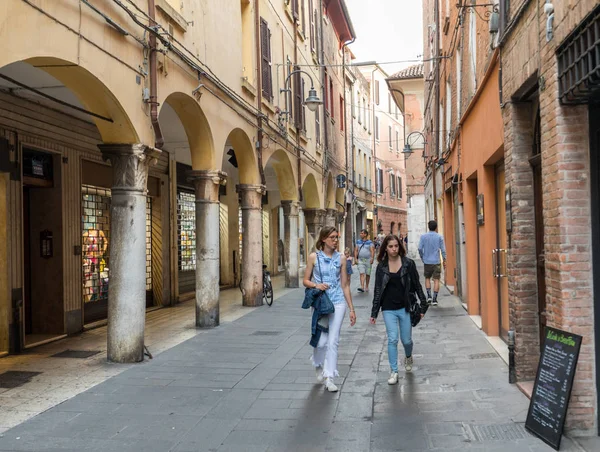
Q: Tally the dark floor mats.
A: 2